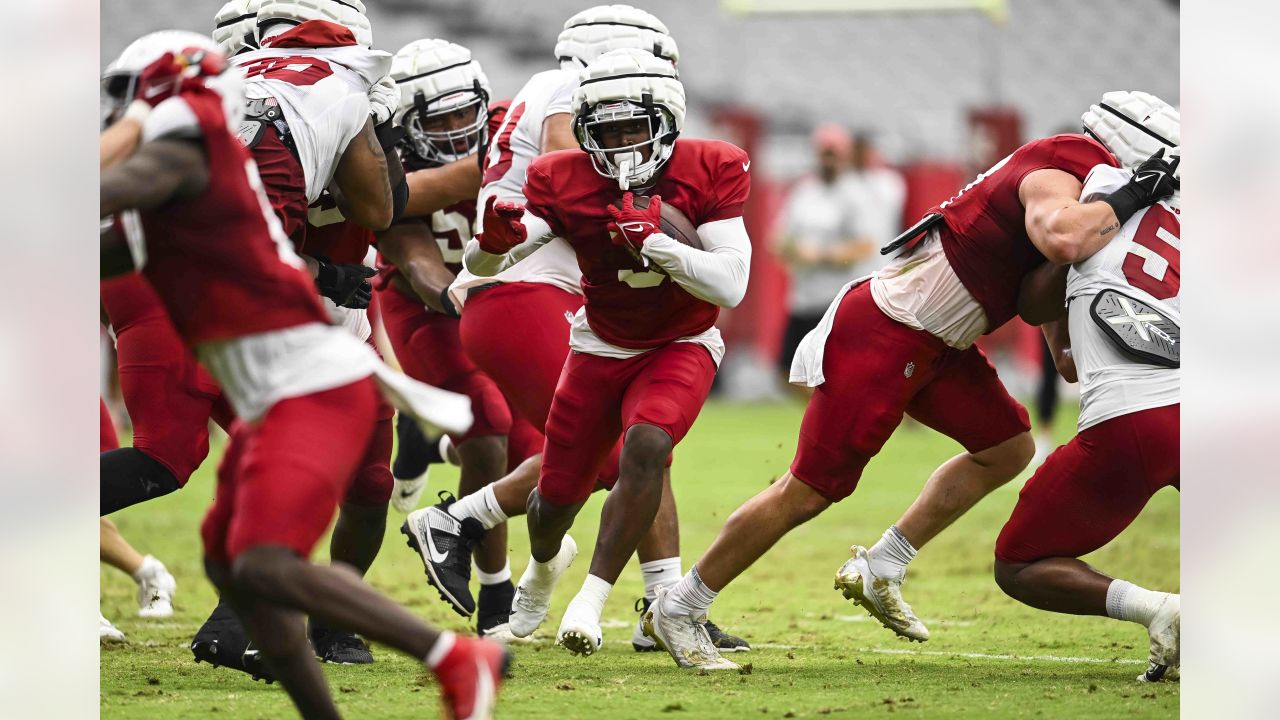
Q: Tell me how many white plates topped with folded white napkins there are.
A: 0